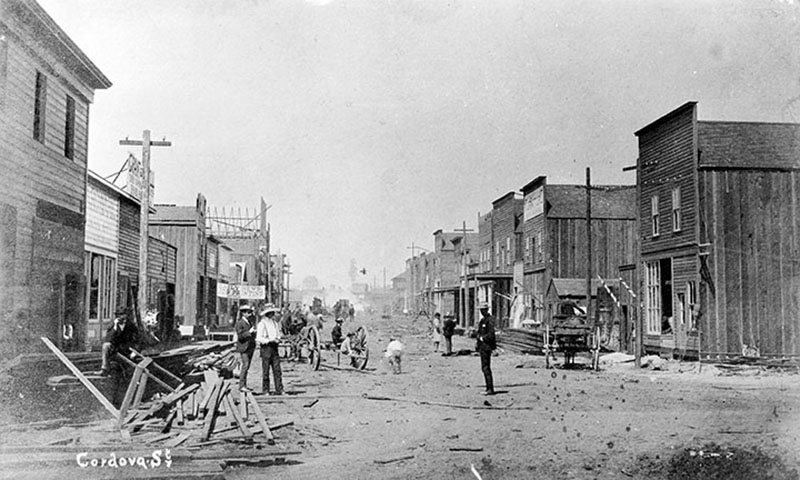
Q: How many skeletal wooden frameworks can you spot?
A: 1